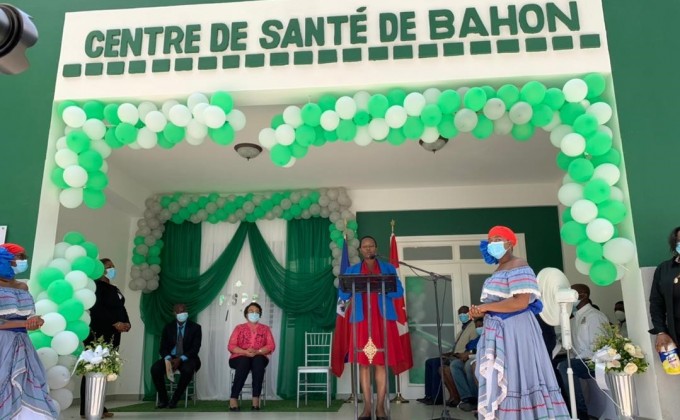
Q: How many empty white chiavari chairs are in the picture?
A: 1